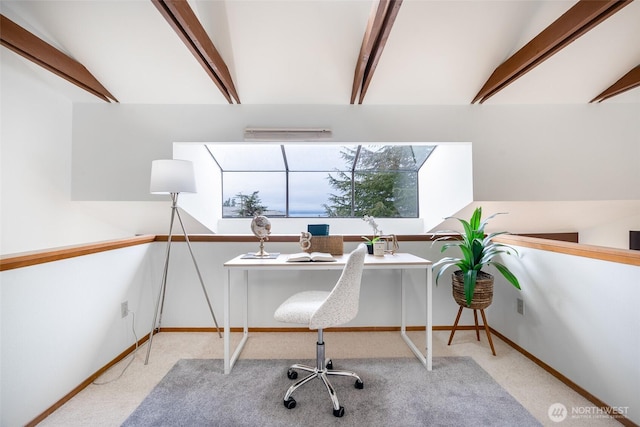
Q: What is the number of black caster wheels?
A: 5